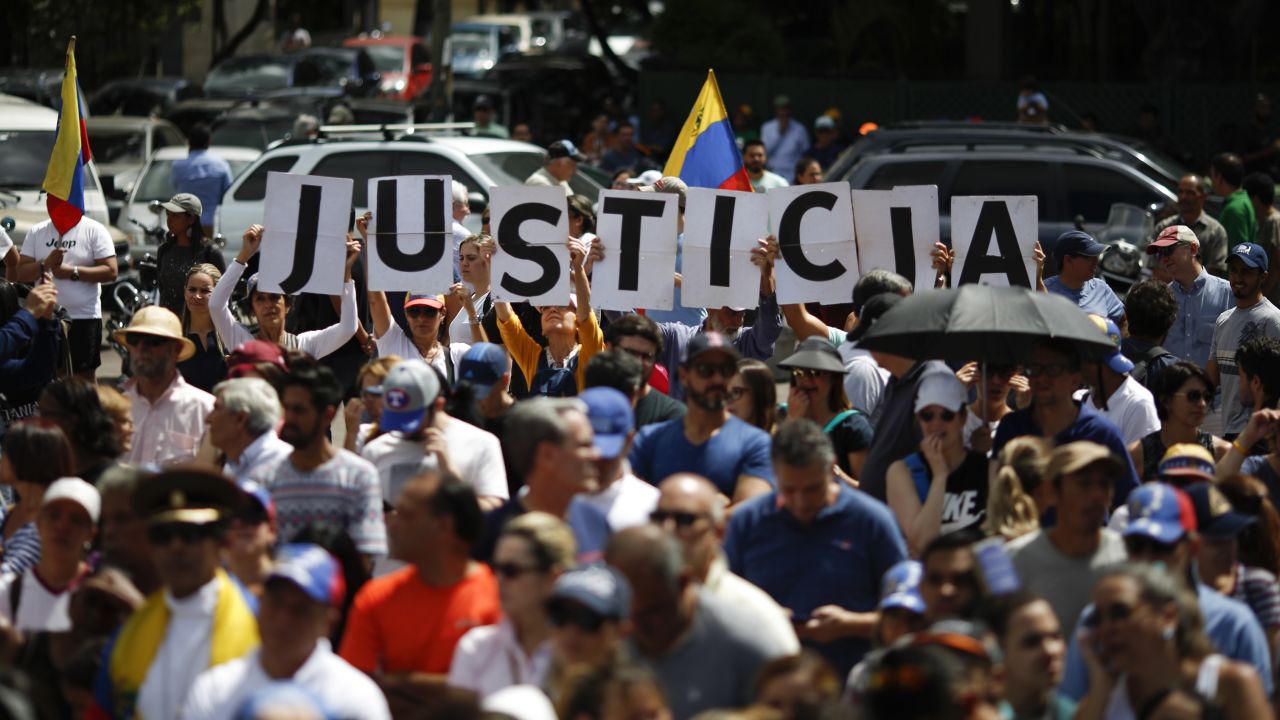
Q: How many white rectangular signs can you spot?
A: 8